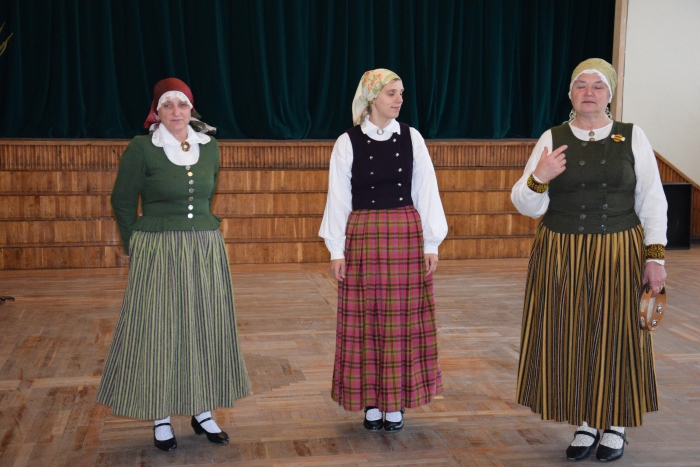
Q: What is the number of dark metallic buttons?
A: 12